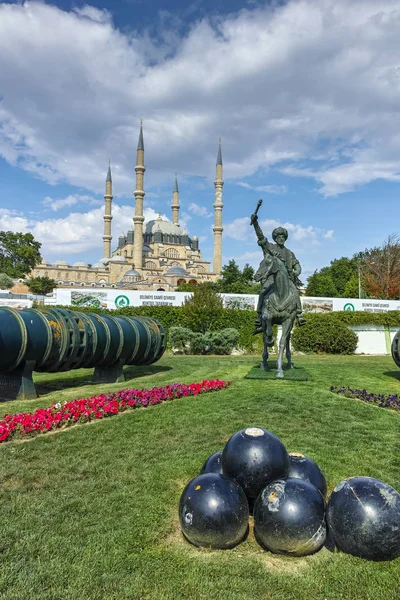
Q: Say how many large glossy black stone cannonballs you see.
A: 6